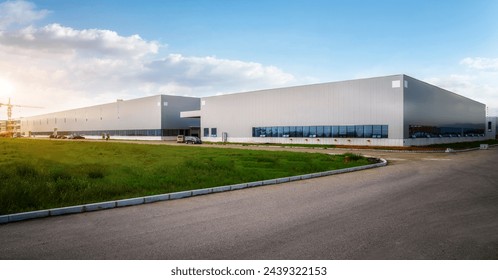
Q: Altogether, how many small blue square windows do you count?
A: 2